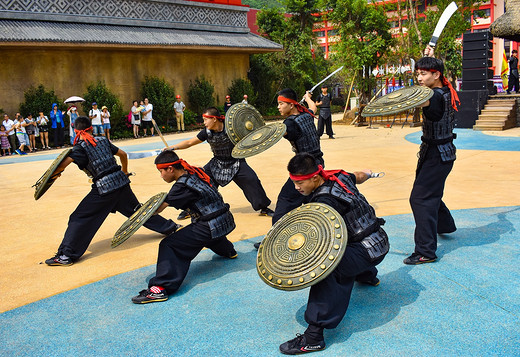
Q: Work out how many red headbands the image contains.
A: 6